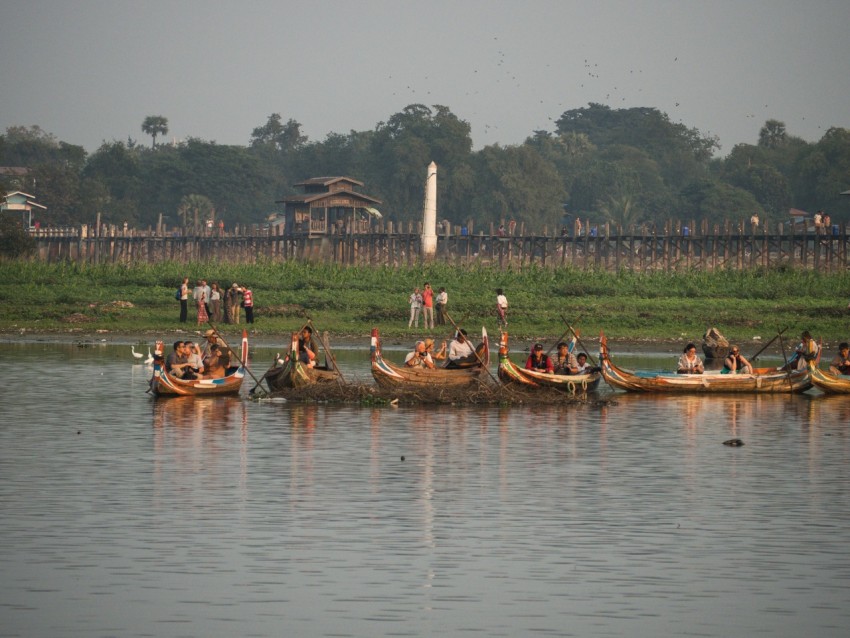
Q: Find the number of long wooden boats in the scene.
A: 6